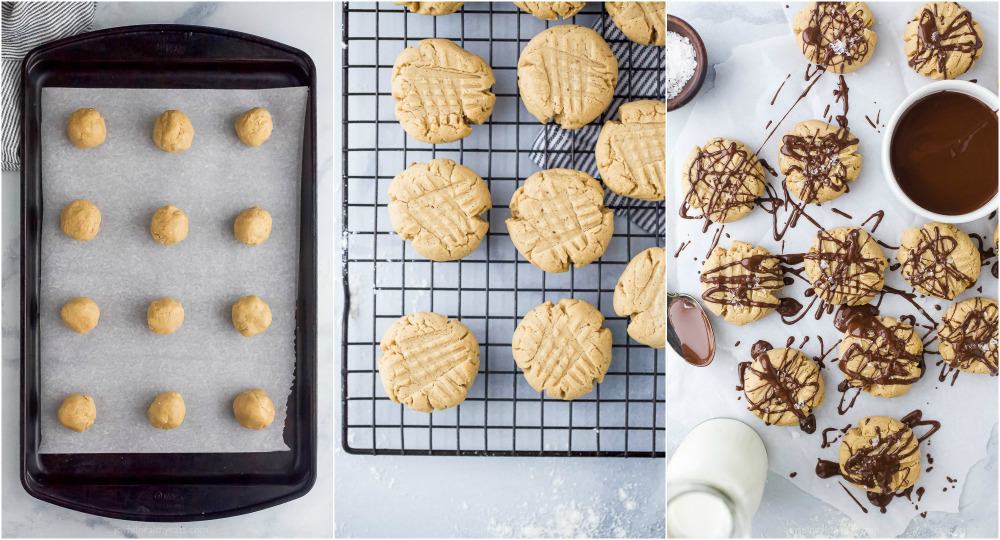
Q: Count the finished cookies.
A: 11